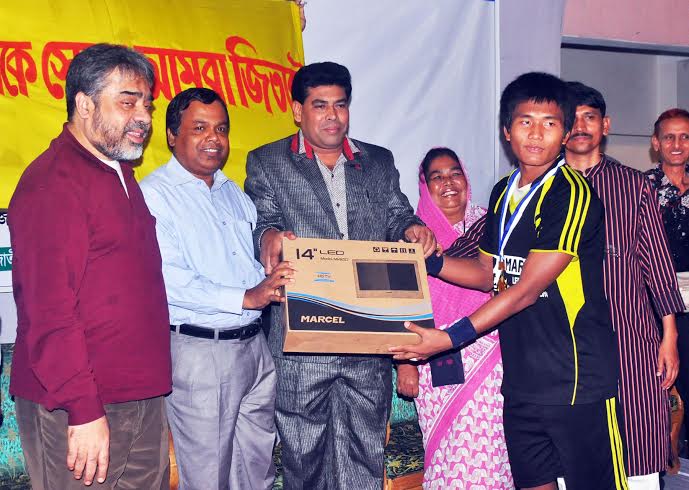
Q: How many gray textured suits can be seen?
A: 1